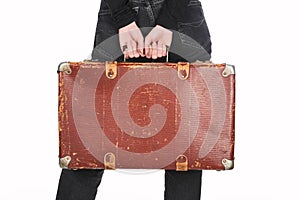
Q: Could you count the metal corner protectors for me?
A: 4